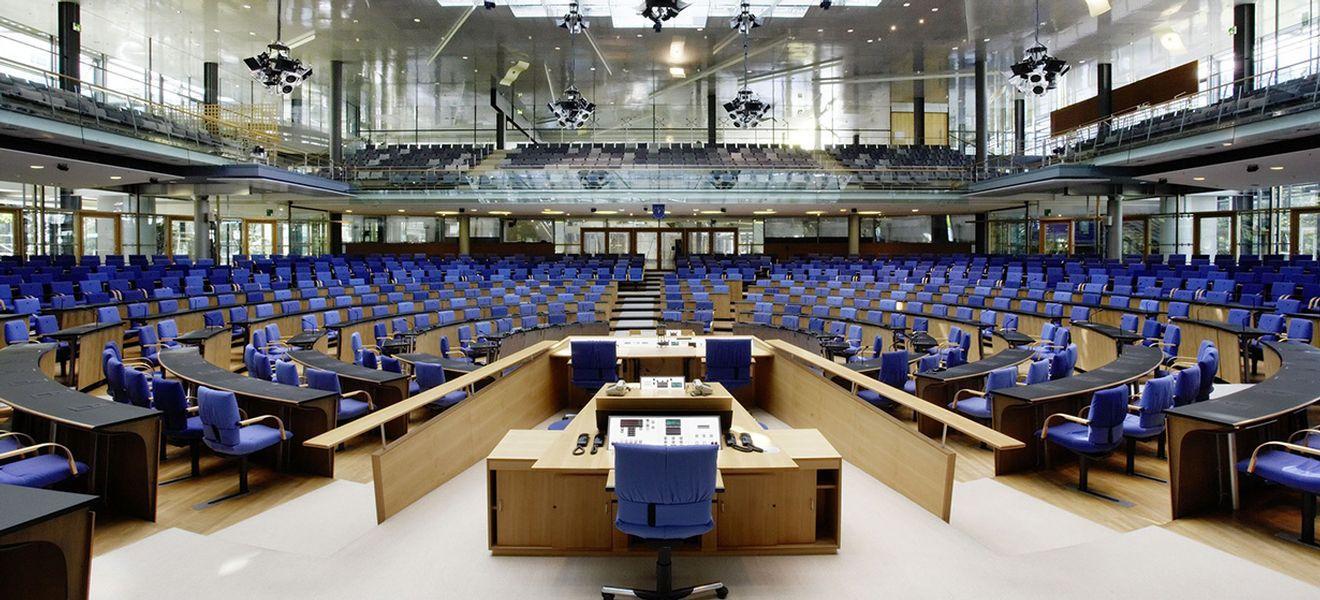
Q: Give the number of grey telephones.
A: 2